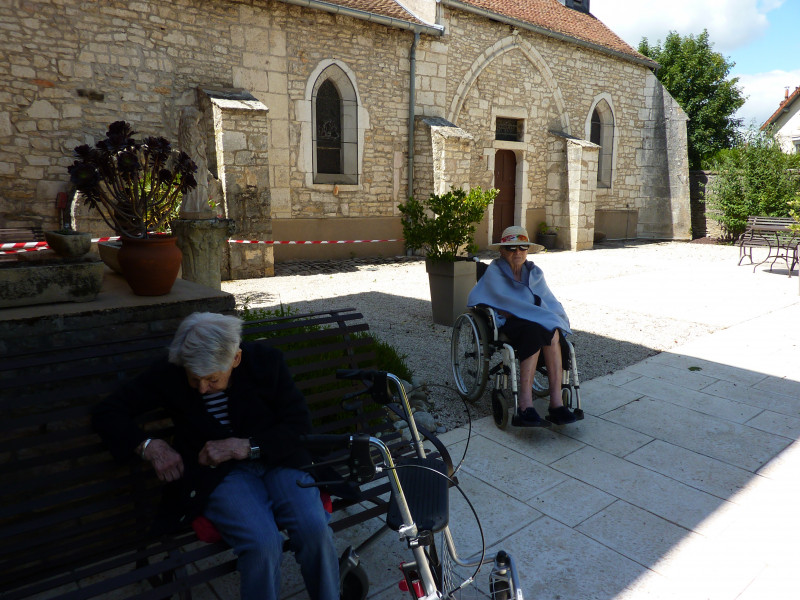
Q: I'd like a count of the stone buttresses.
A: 4